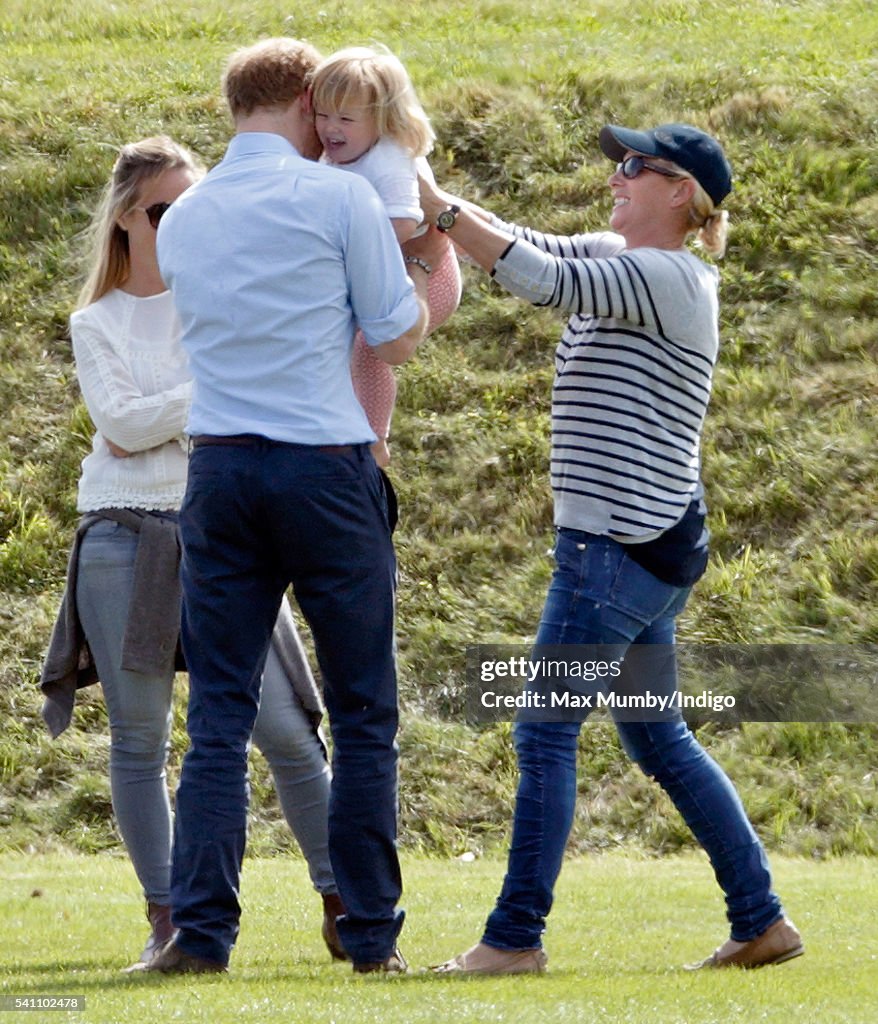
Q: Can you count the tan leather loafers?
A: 2